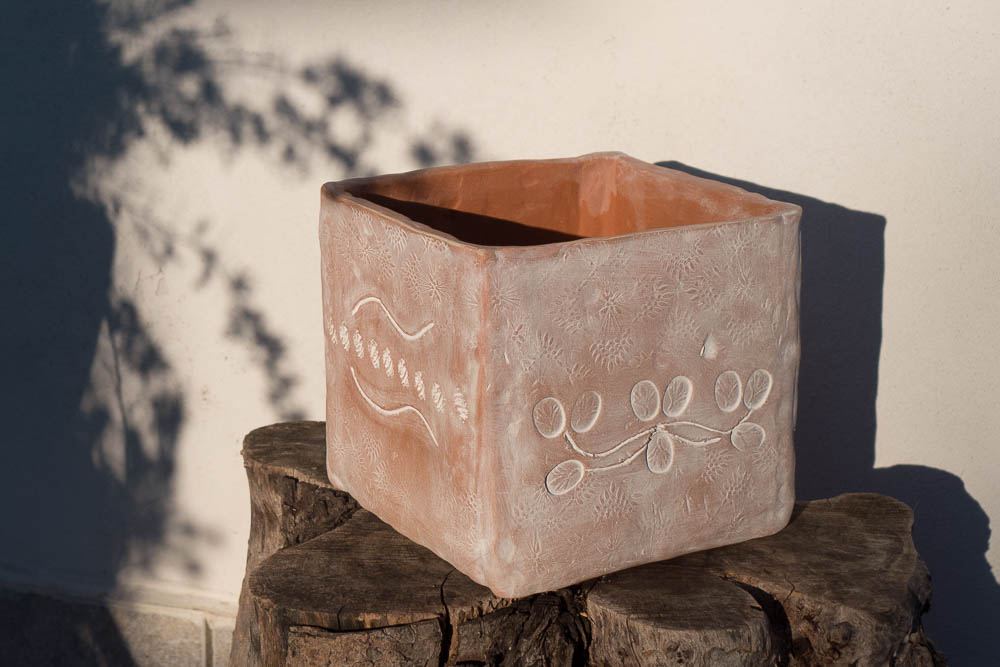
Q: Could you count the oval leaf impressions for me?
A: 9